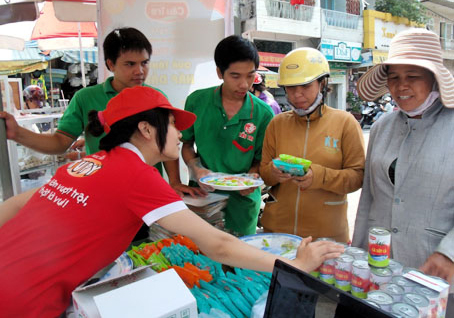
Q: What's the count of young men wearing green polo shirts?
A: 2